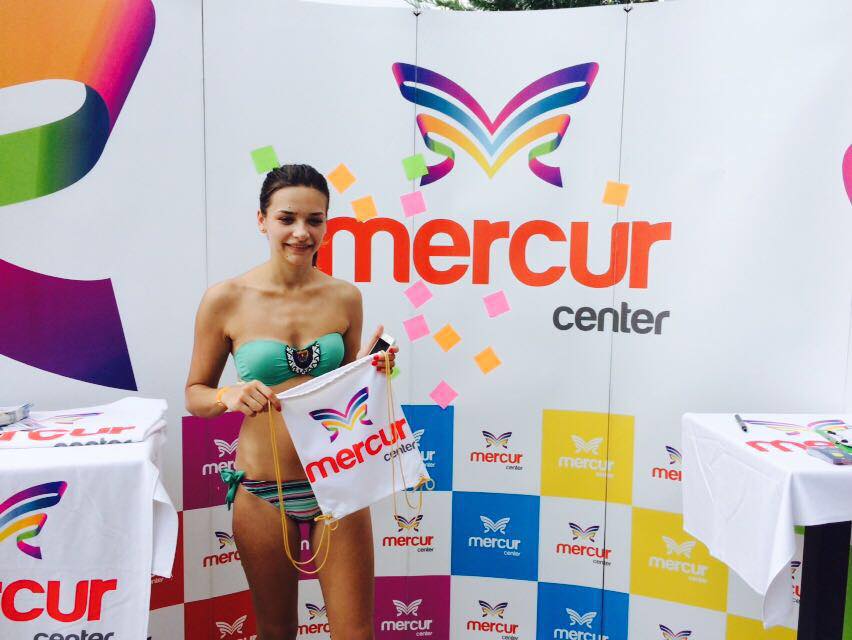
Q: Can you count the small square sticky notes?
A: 13